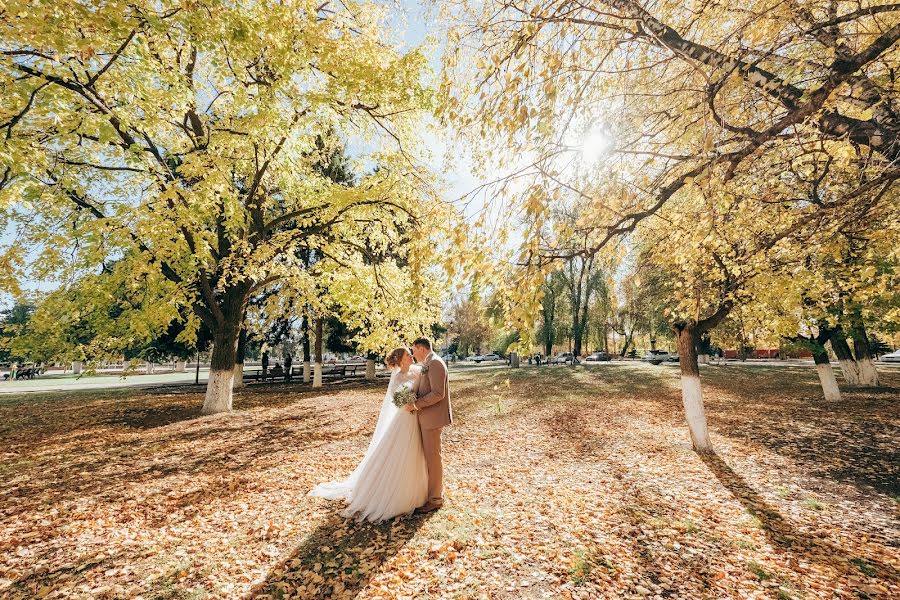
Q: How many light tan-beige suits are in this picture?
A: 1